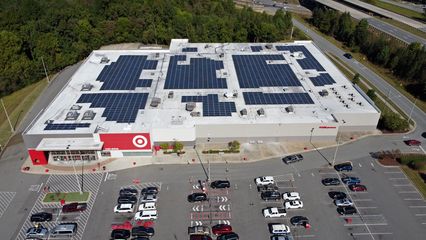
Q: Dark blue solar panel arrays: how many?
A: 11